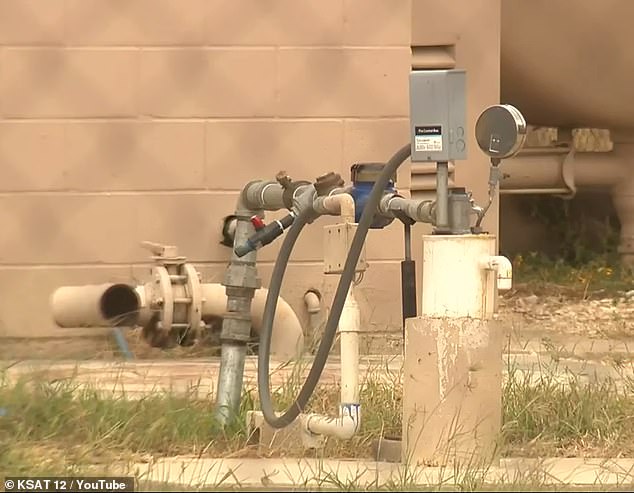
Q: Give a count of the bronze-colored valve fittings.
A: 2